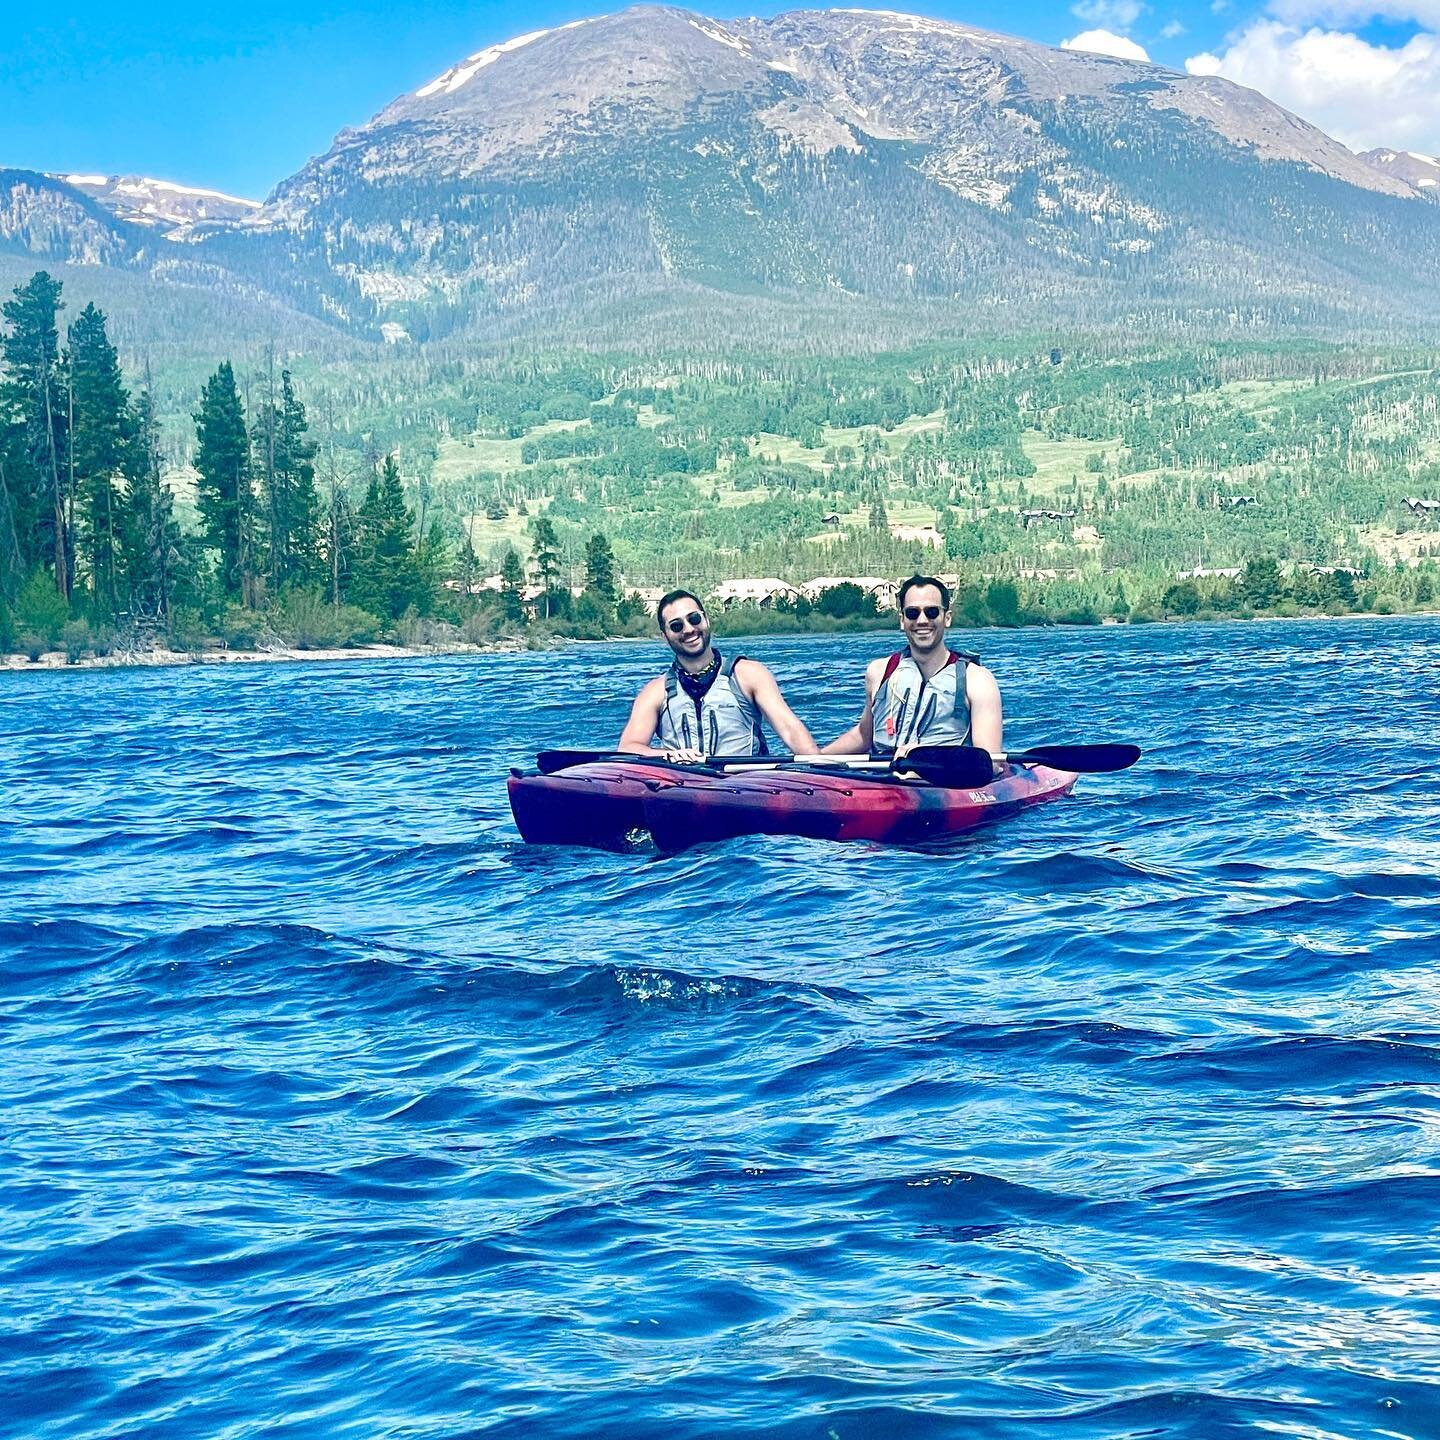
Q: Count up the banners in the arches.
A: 0